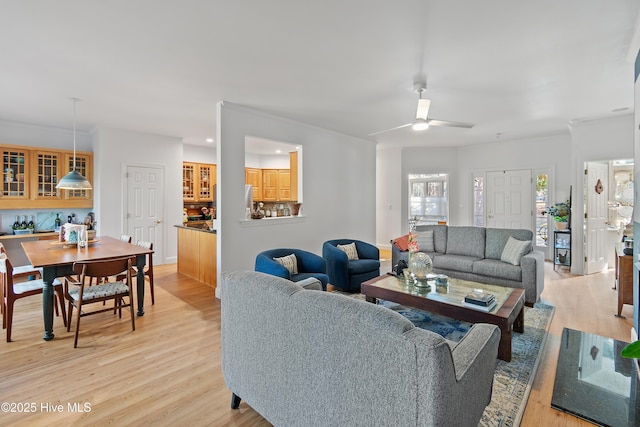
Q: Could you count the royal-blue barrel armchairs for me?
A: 2